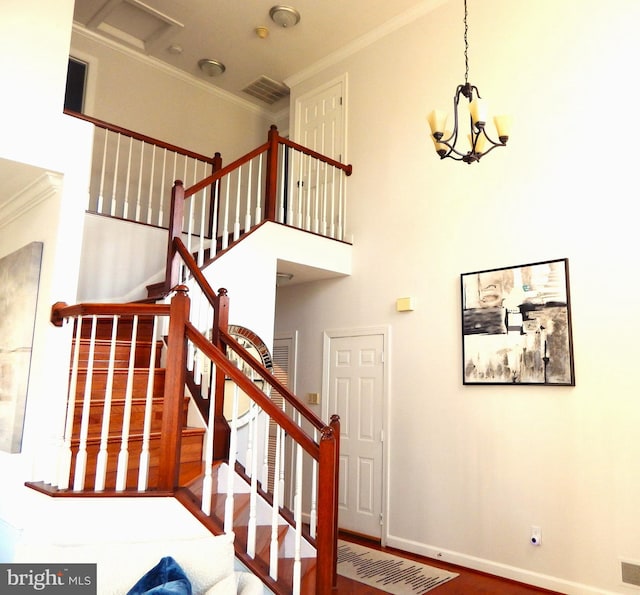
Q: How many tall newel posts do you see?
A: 7